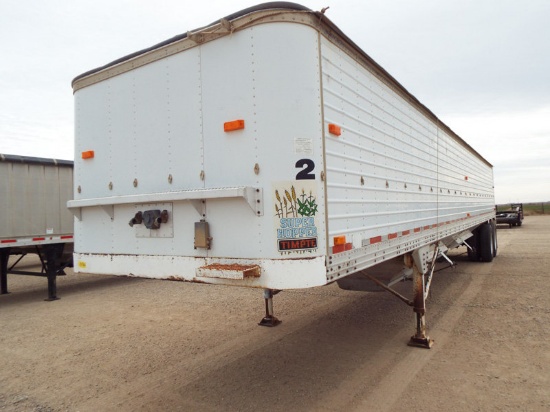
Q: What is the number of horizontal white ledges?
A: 1